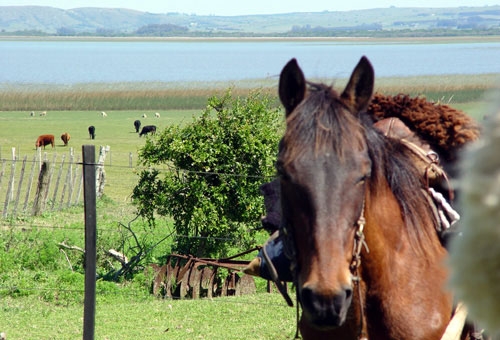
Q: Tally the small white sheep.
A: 5